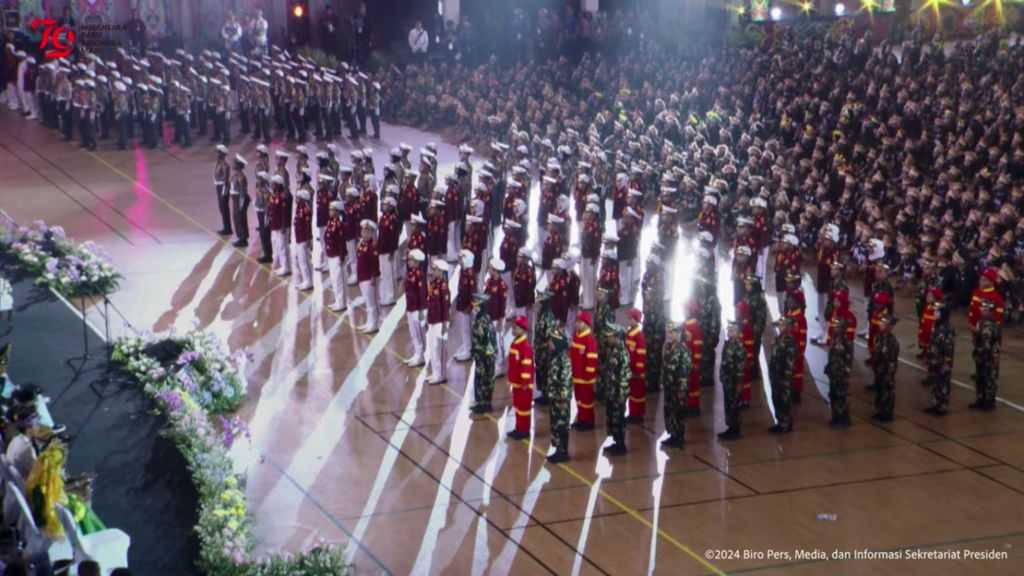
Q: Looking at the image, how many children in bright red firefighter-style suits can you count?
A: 10